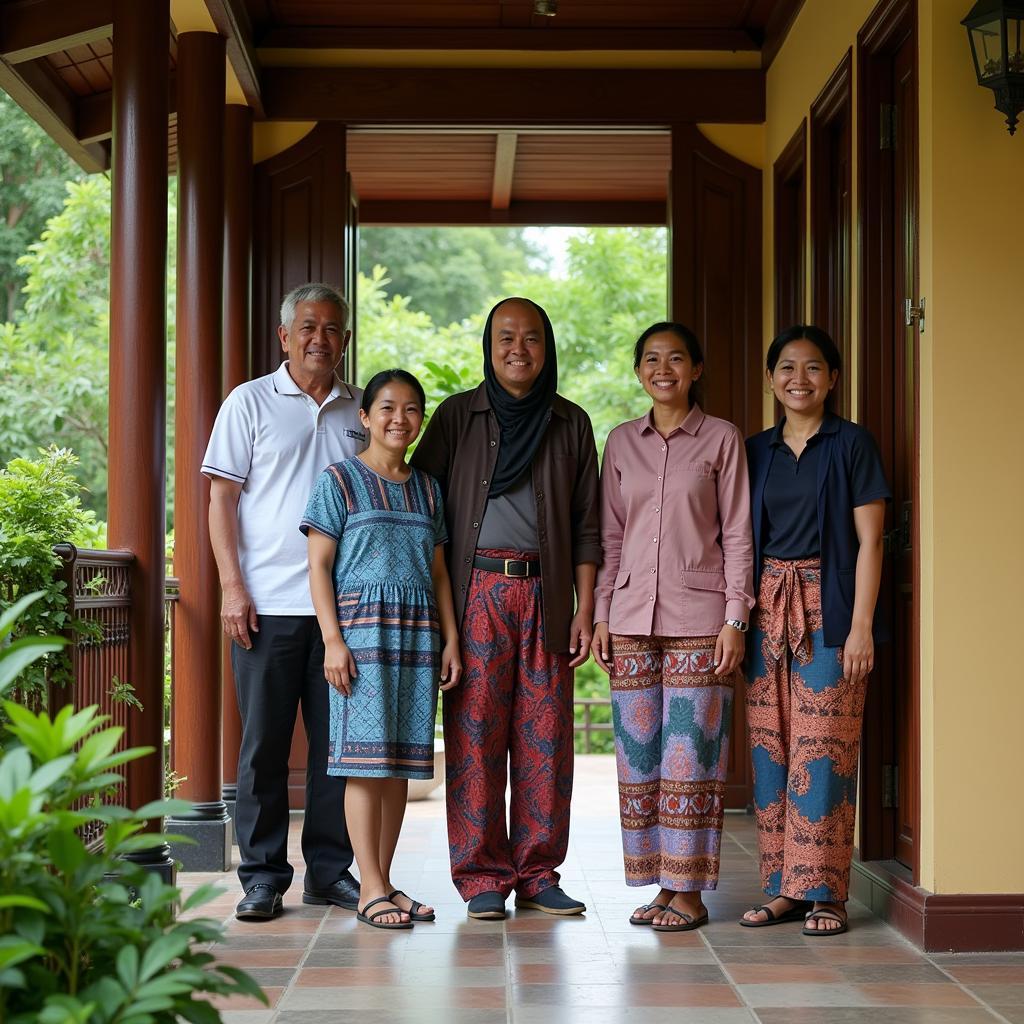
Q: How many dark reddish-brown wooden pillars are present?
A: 3